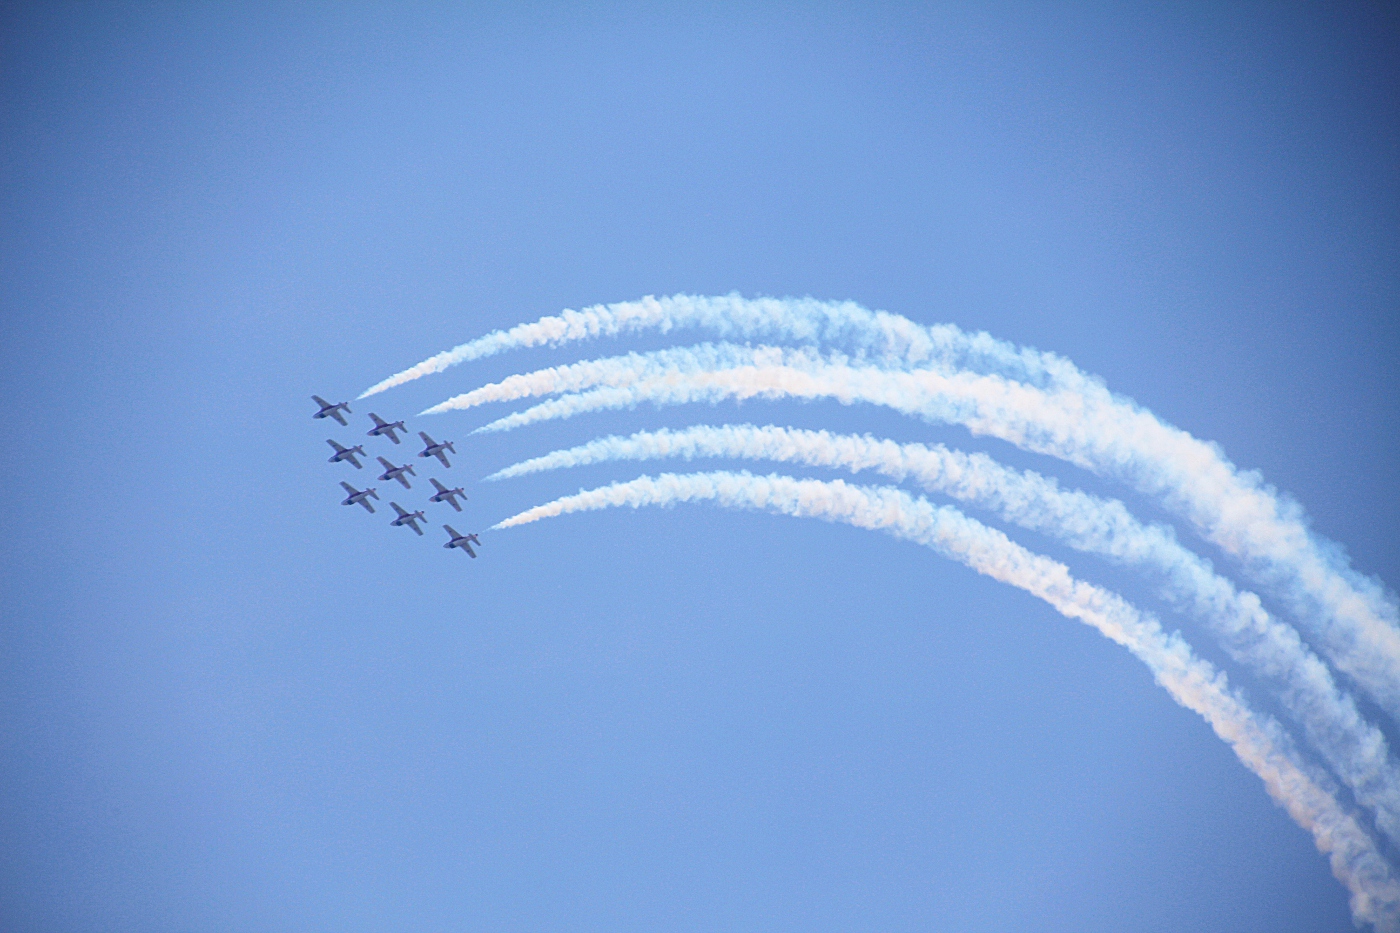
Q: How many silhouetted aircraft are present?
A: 9